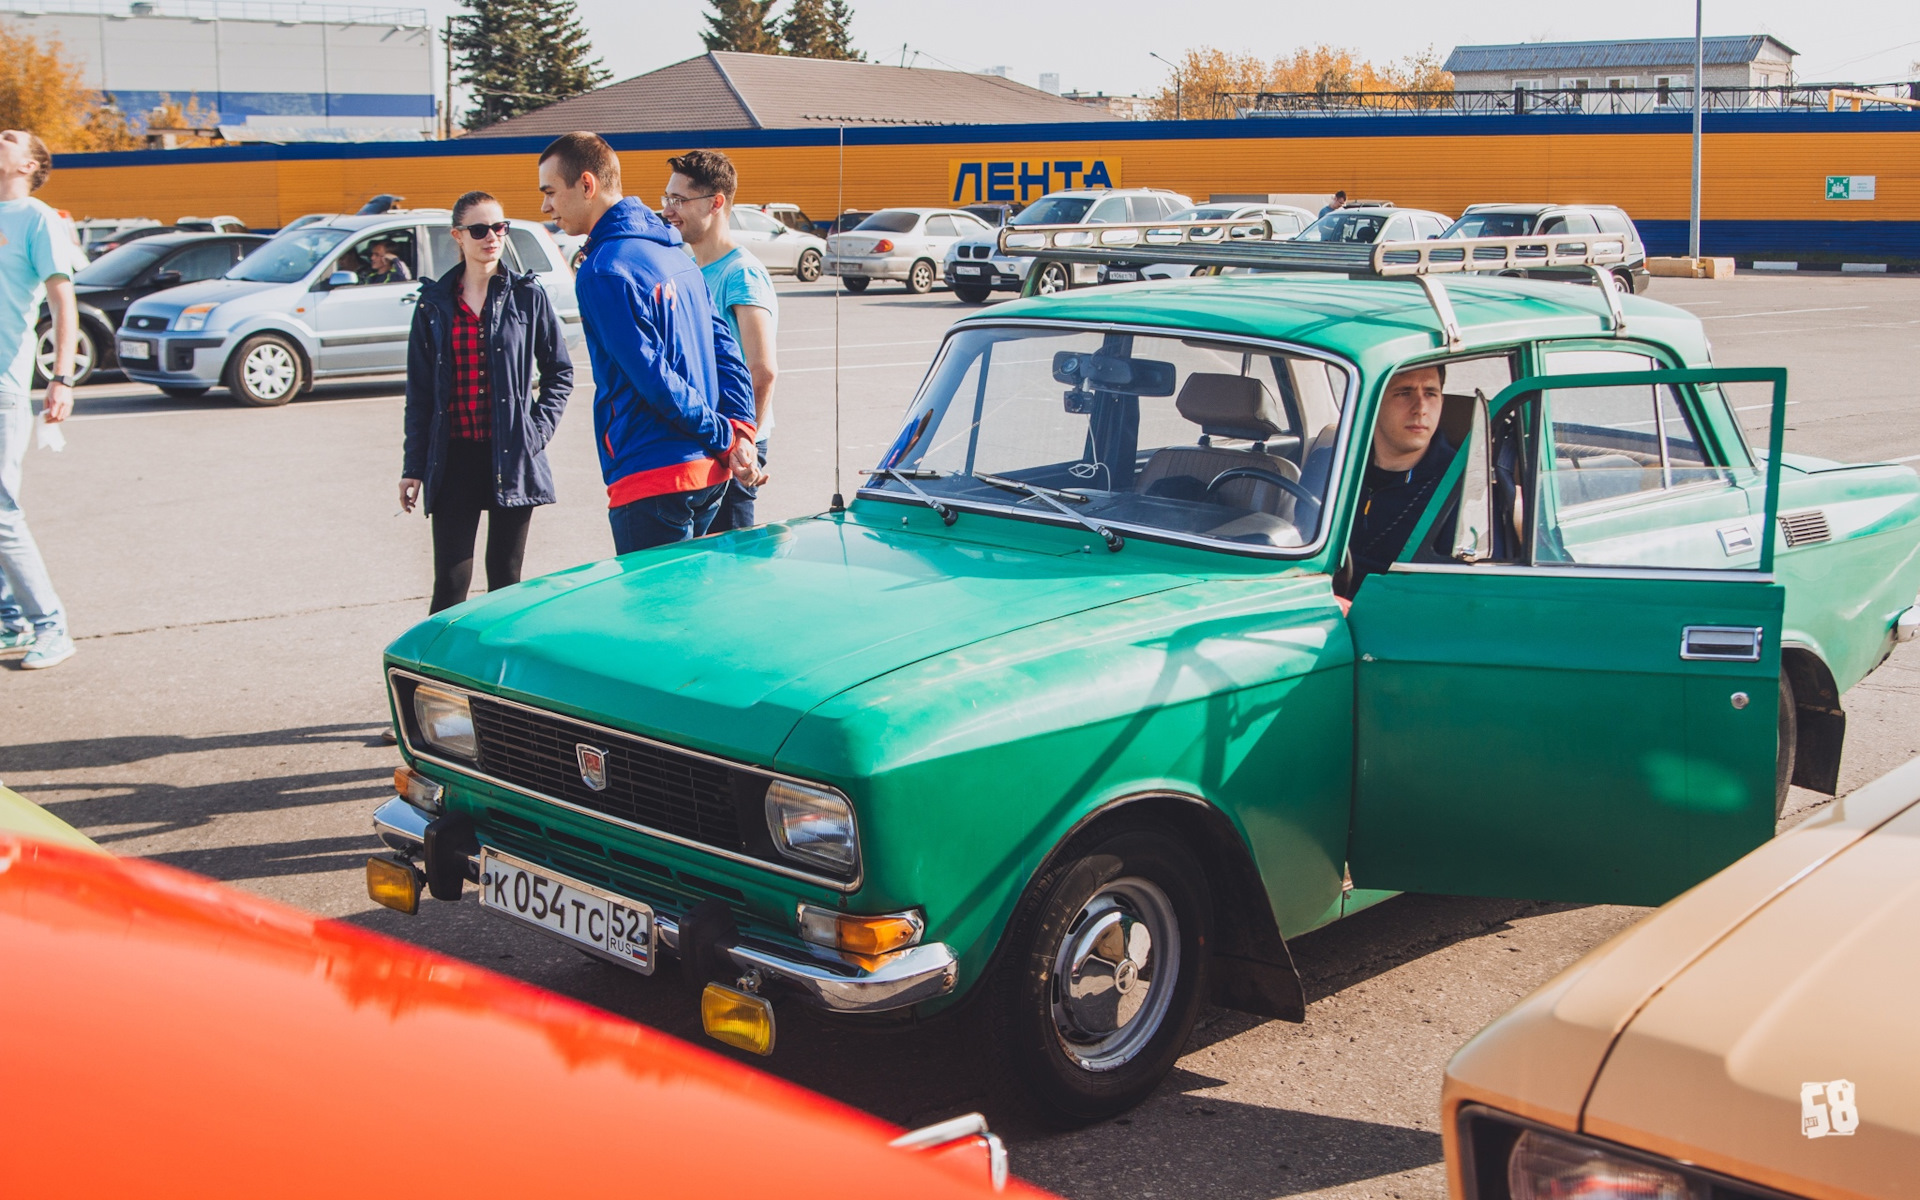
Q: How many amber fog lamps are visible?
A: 2